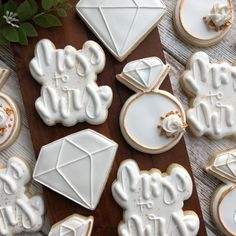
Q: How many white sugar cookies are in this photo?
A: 11